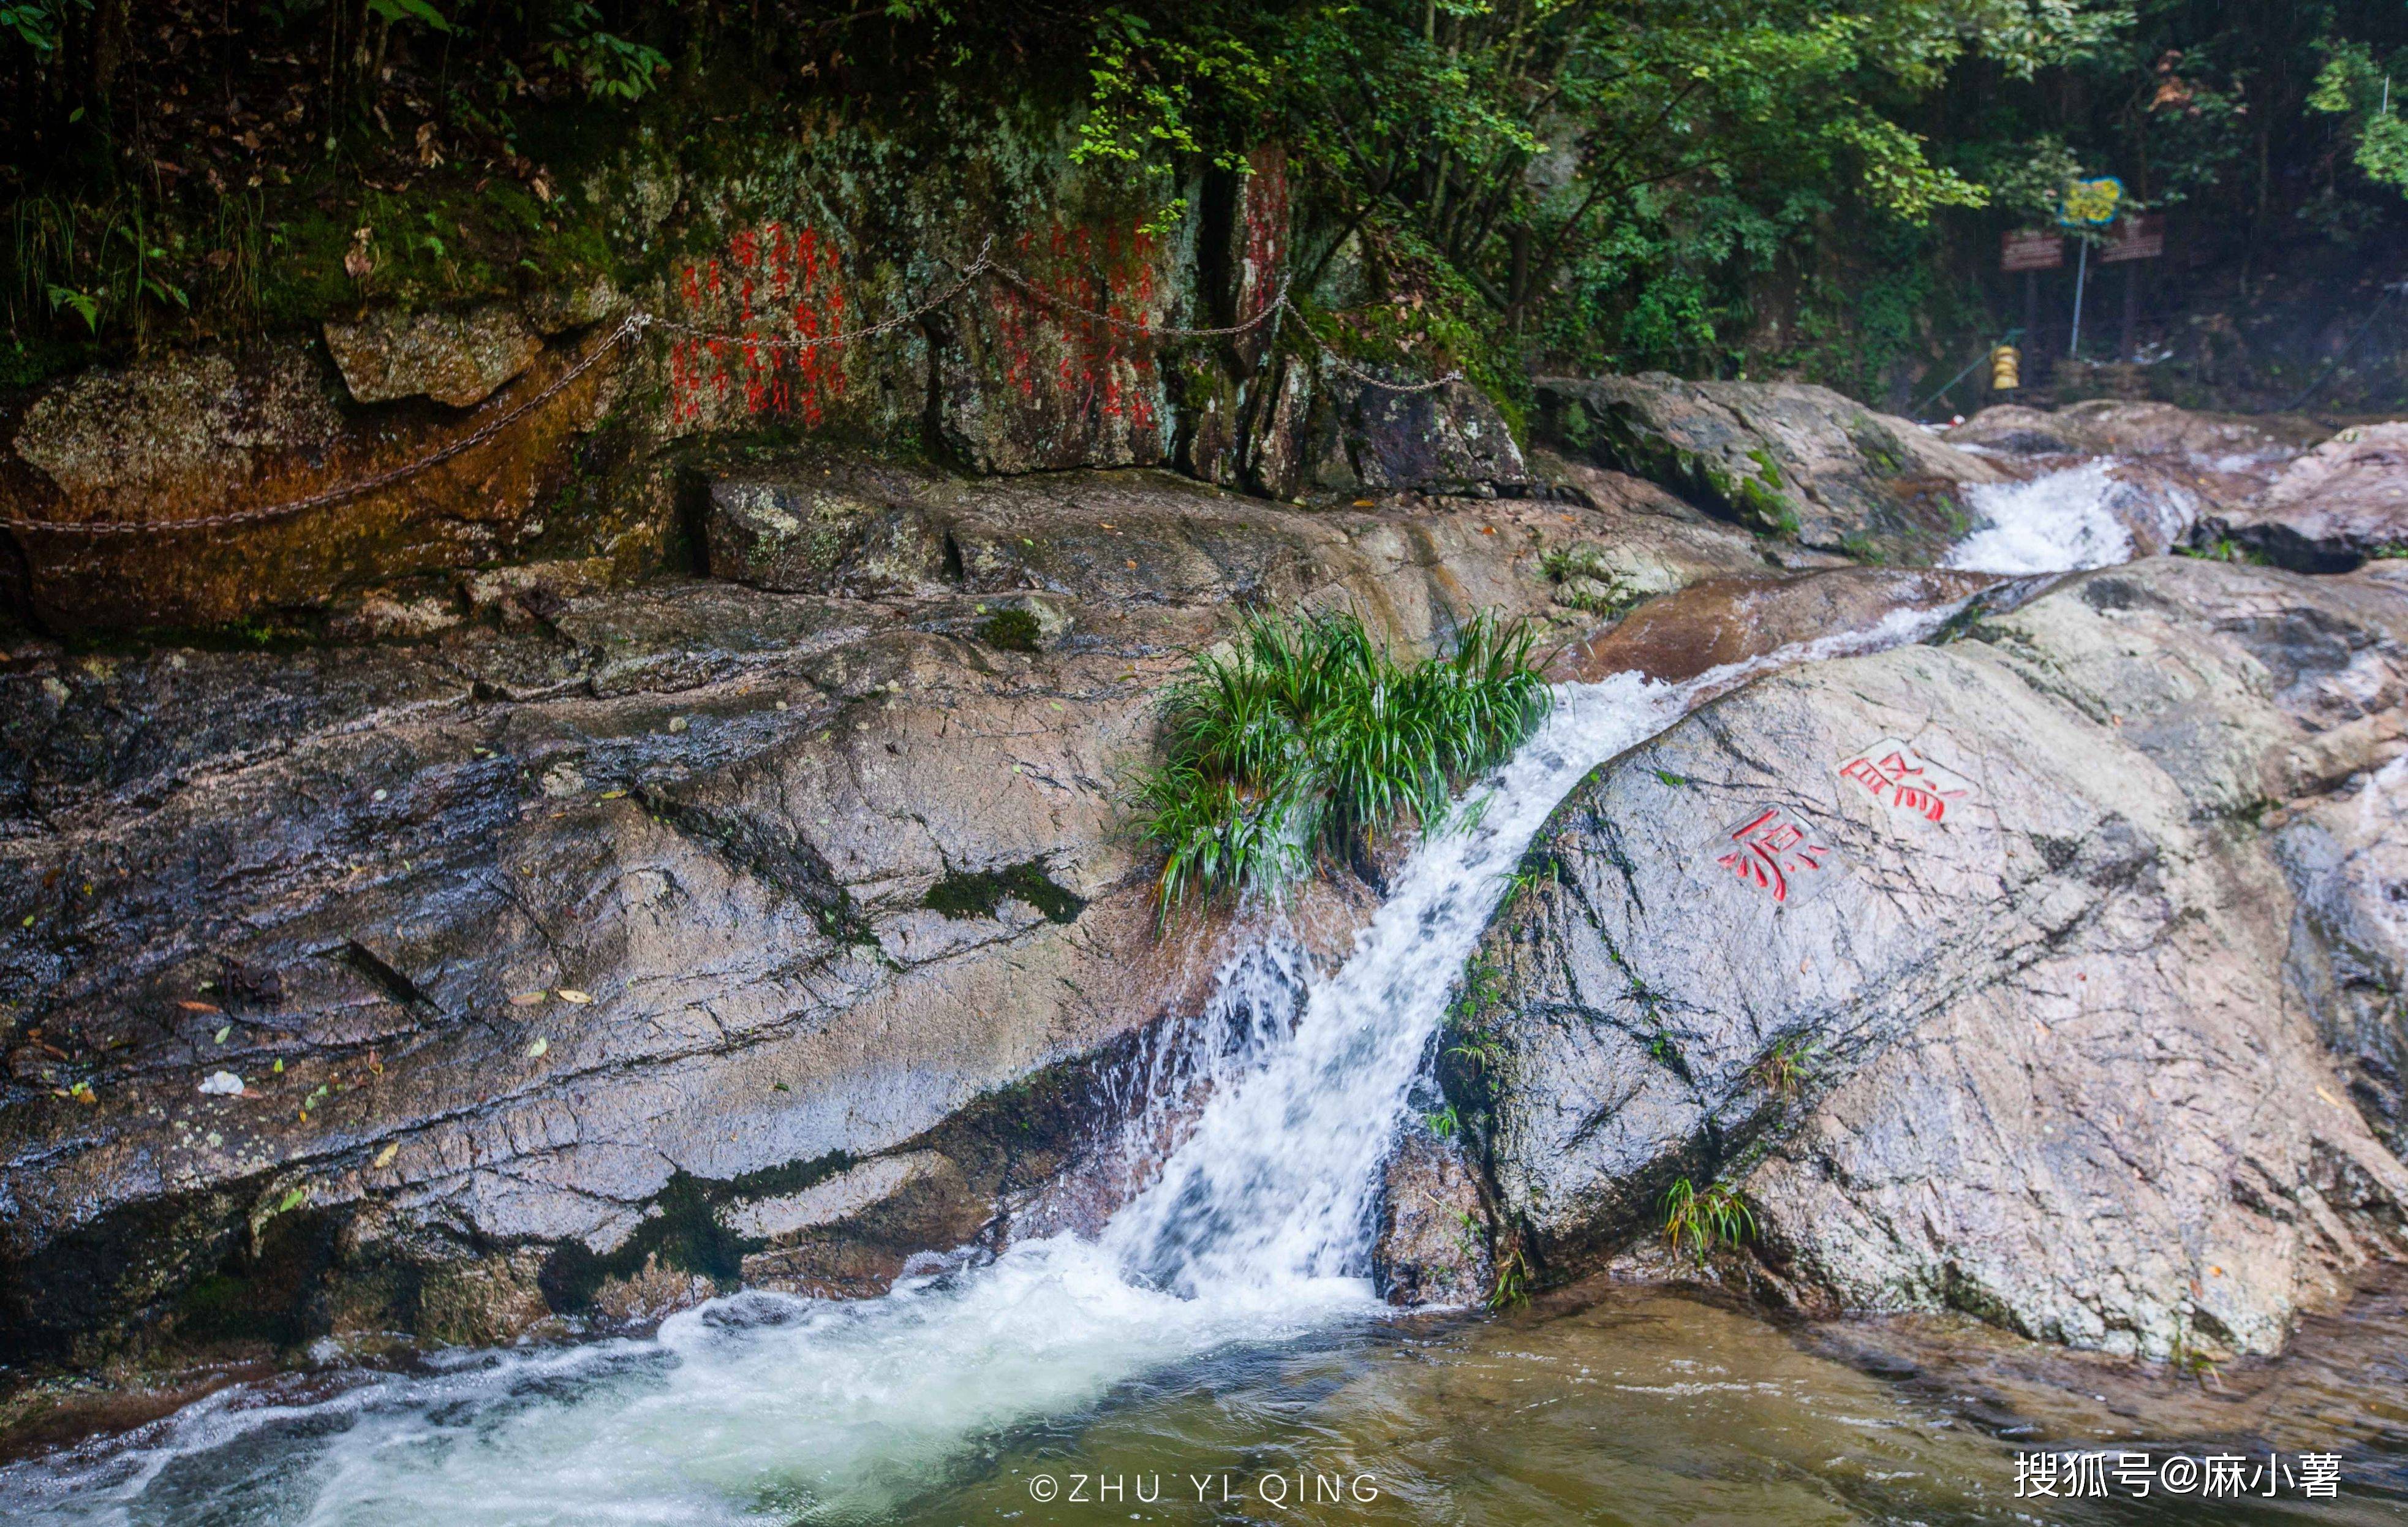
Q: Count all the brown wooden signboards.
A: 2